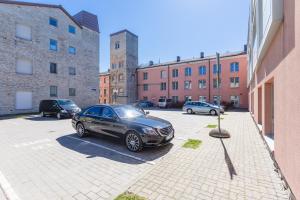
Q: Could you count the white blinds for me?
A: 3